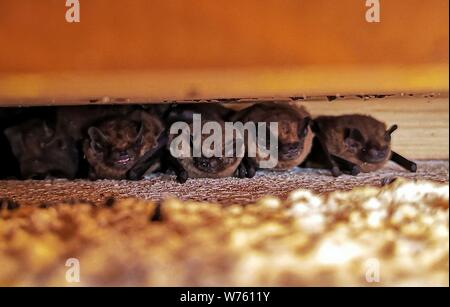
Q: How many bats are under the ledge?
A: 5